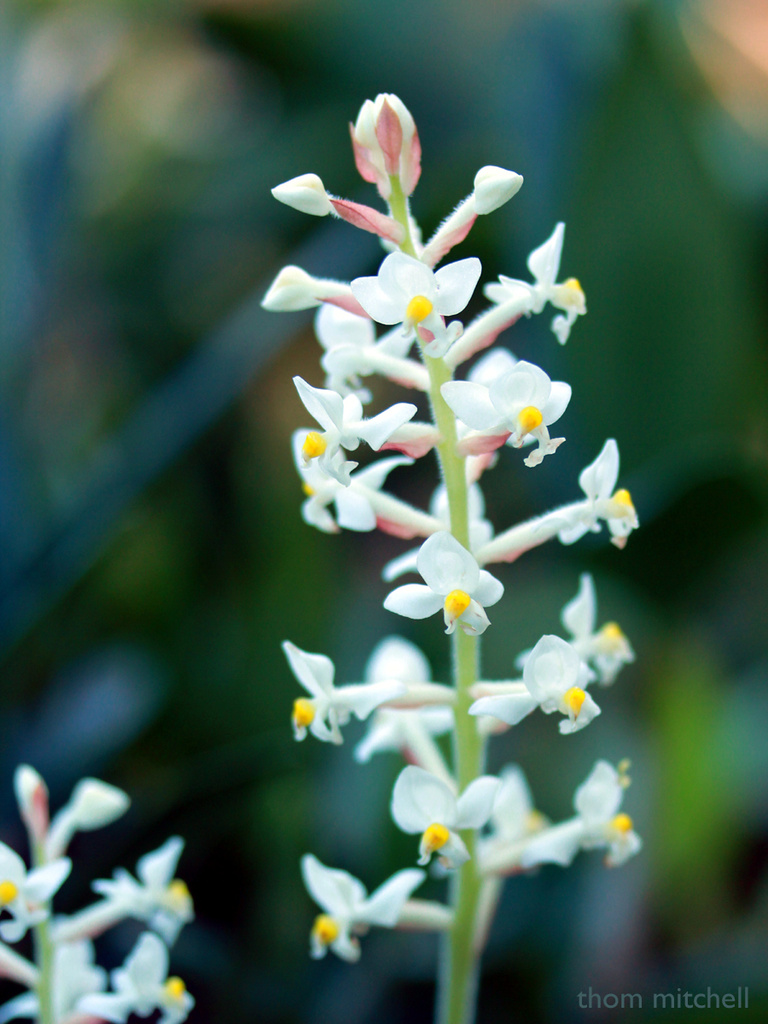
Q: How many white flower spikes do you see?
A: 2